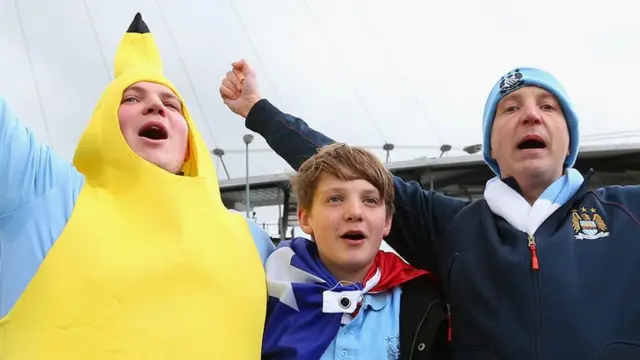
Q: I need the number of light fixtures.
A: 5